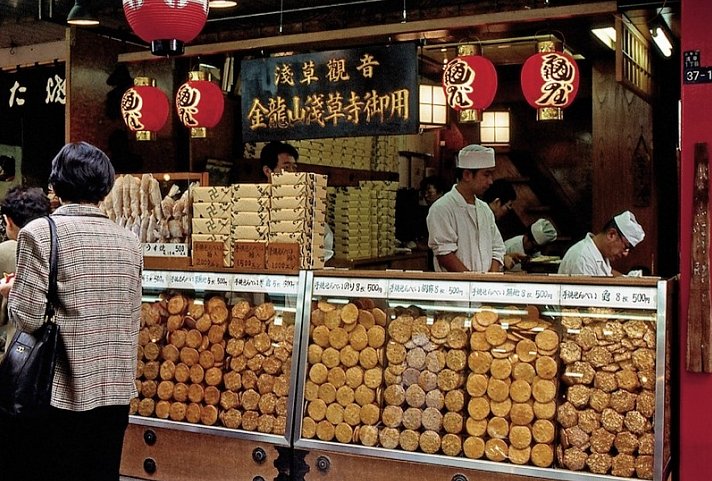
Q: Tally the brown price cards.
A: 3